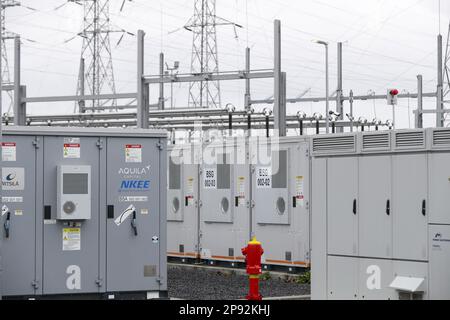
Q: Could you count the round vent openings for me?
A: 4